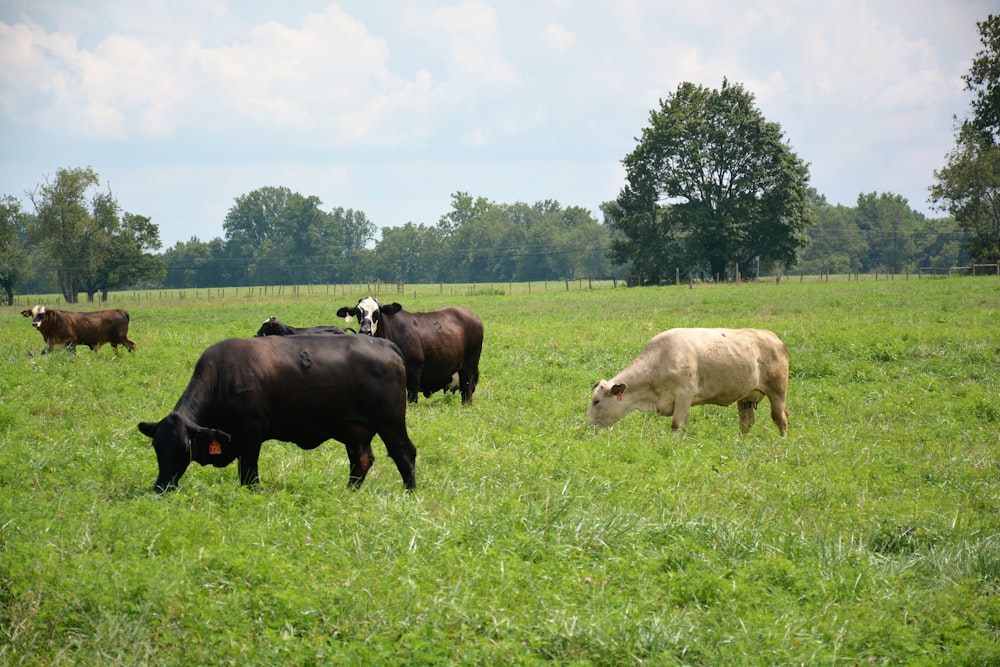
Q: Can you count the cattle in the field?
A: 5